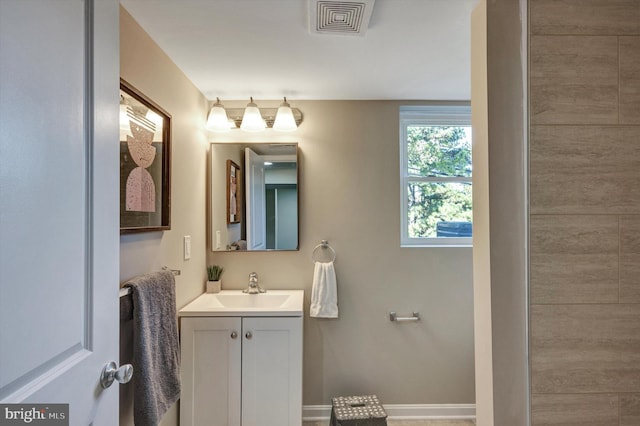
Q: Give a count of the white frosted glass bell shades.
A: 3